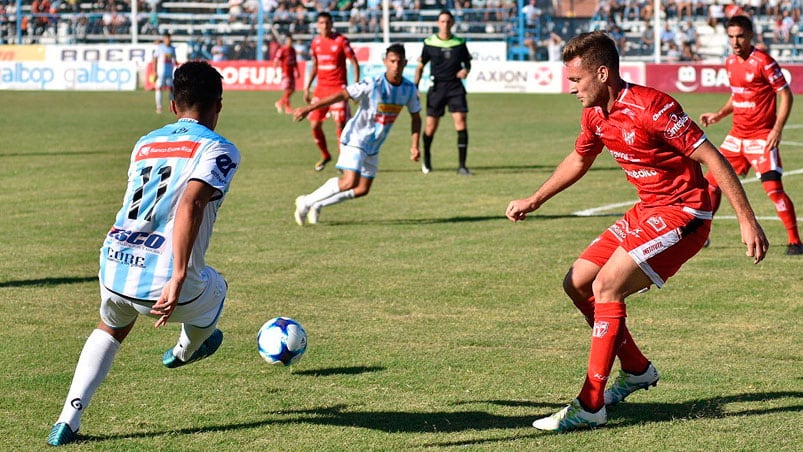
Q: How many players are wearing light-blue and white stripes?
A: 3